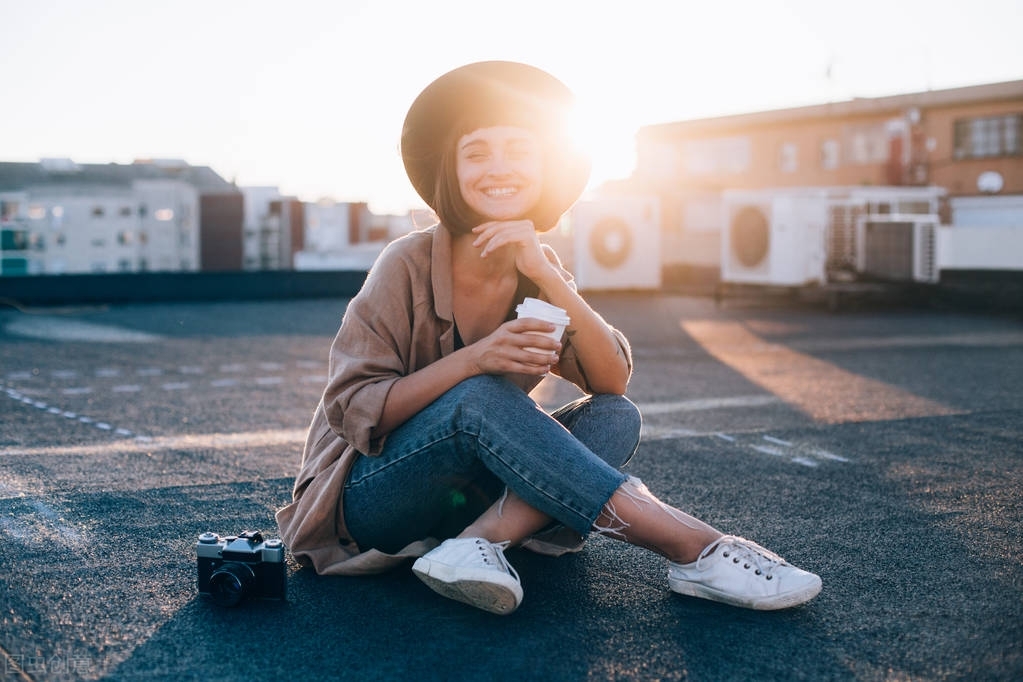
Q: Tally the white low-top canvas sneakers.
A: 2